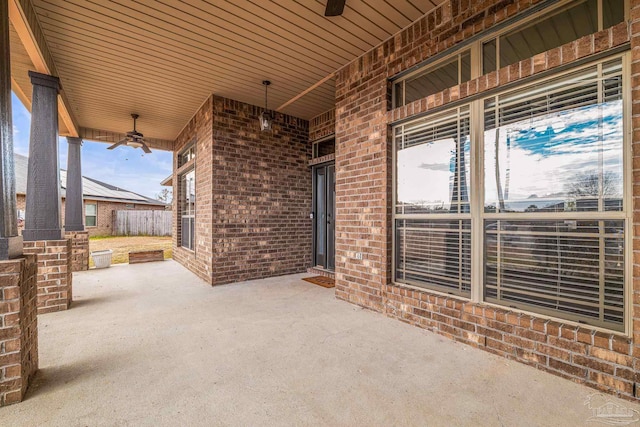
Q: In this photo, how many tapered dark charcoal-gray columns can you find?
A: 3